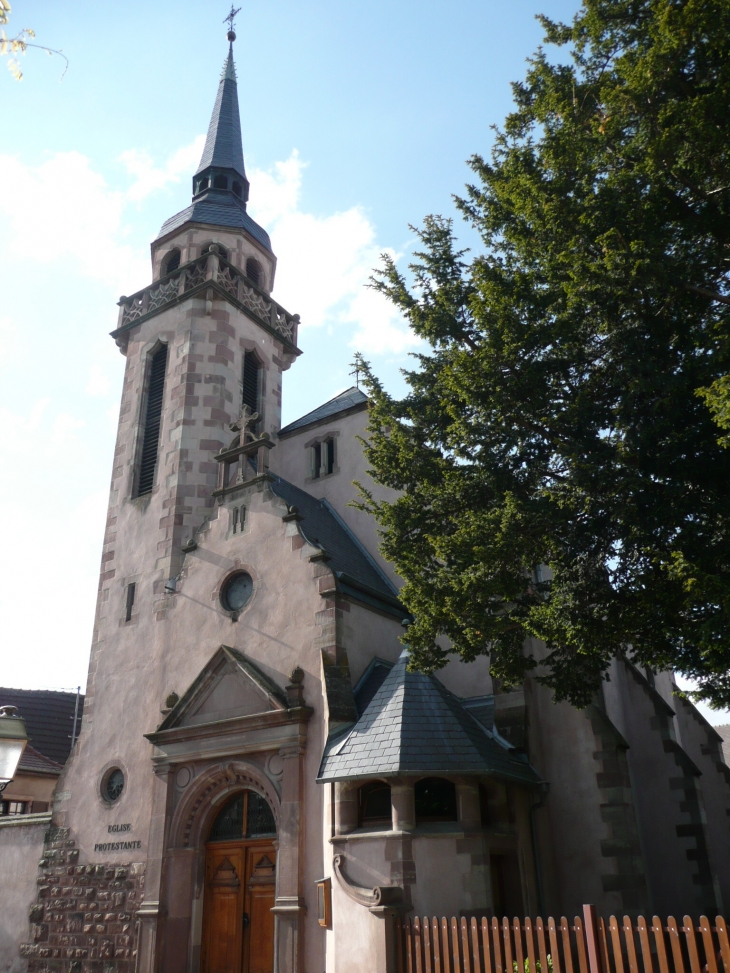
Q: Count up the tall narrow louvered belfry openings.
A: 2